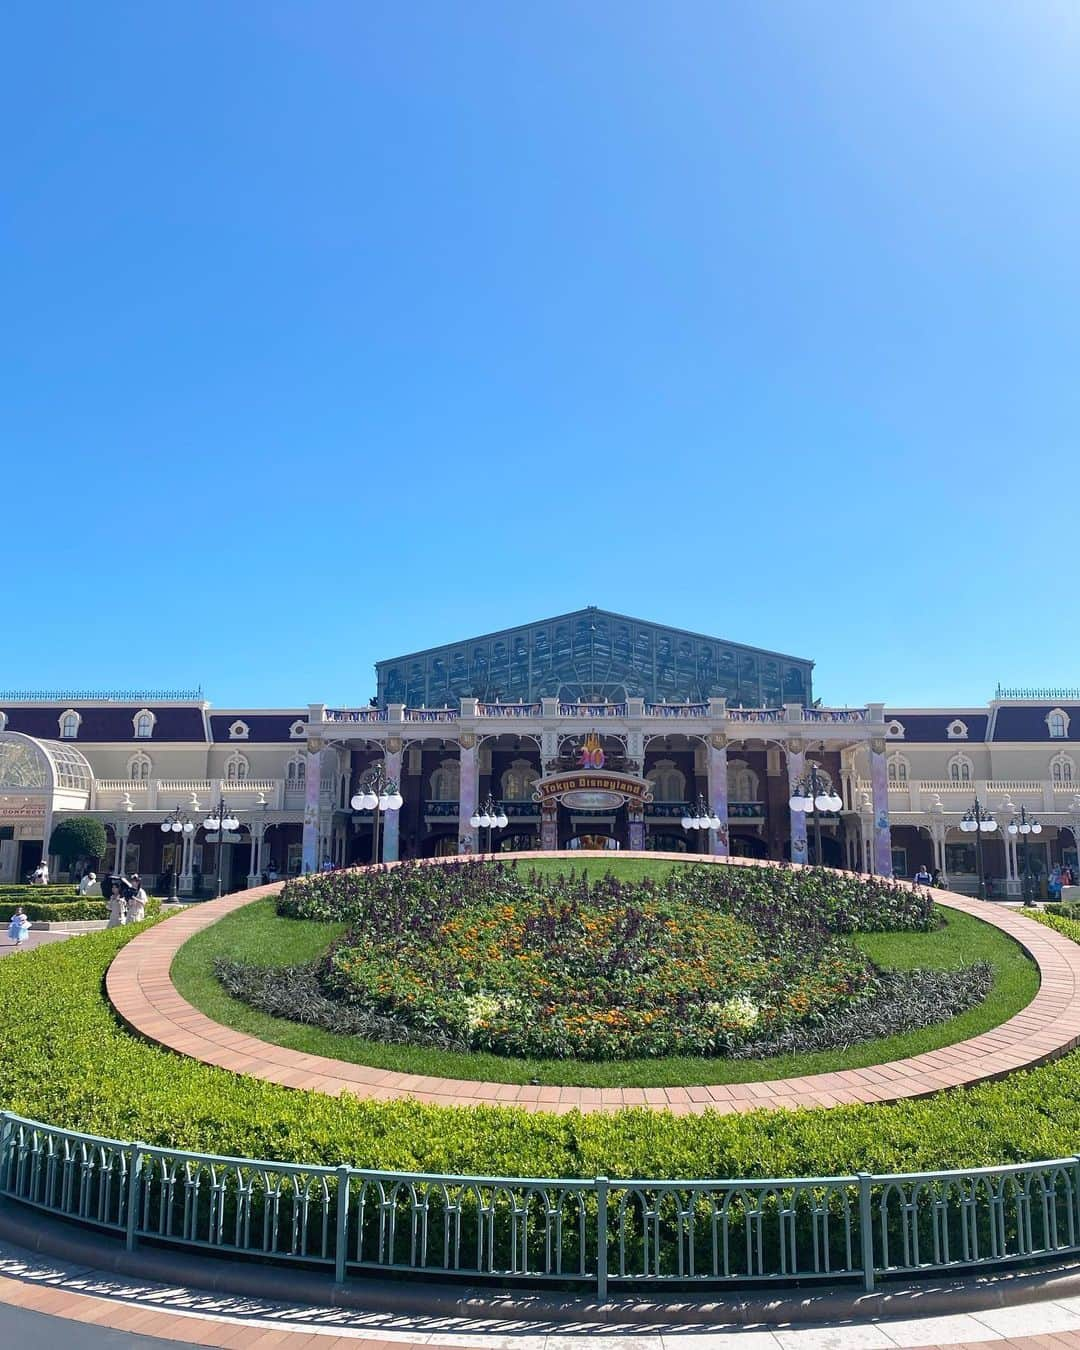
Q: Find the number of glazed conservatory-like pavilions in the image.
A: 1